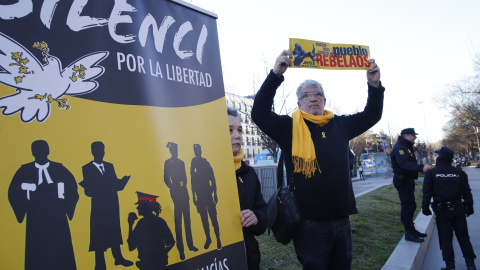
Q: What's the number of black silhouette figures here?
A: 5